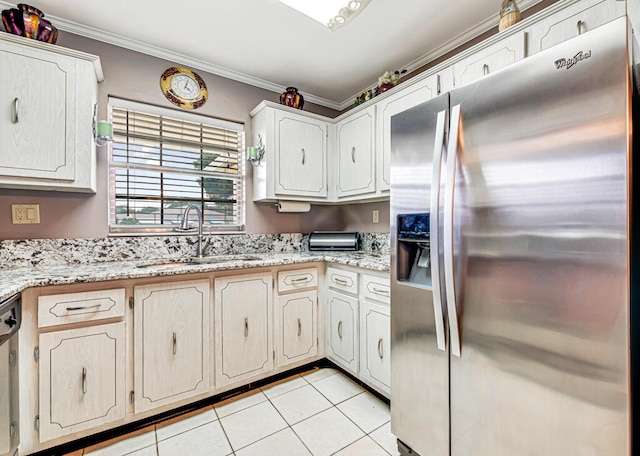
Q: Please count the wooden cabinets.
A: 12